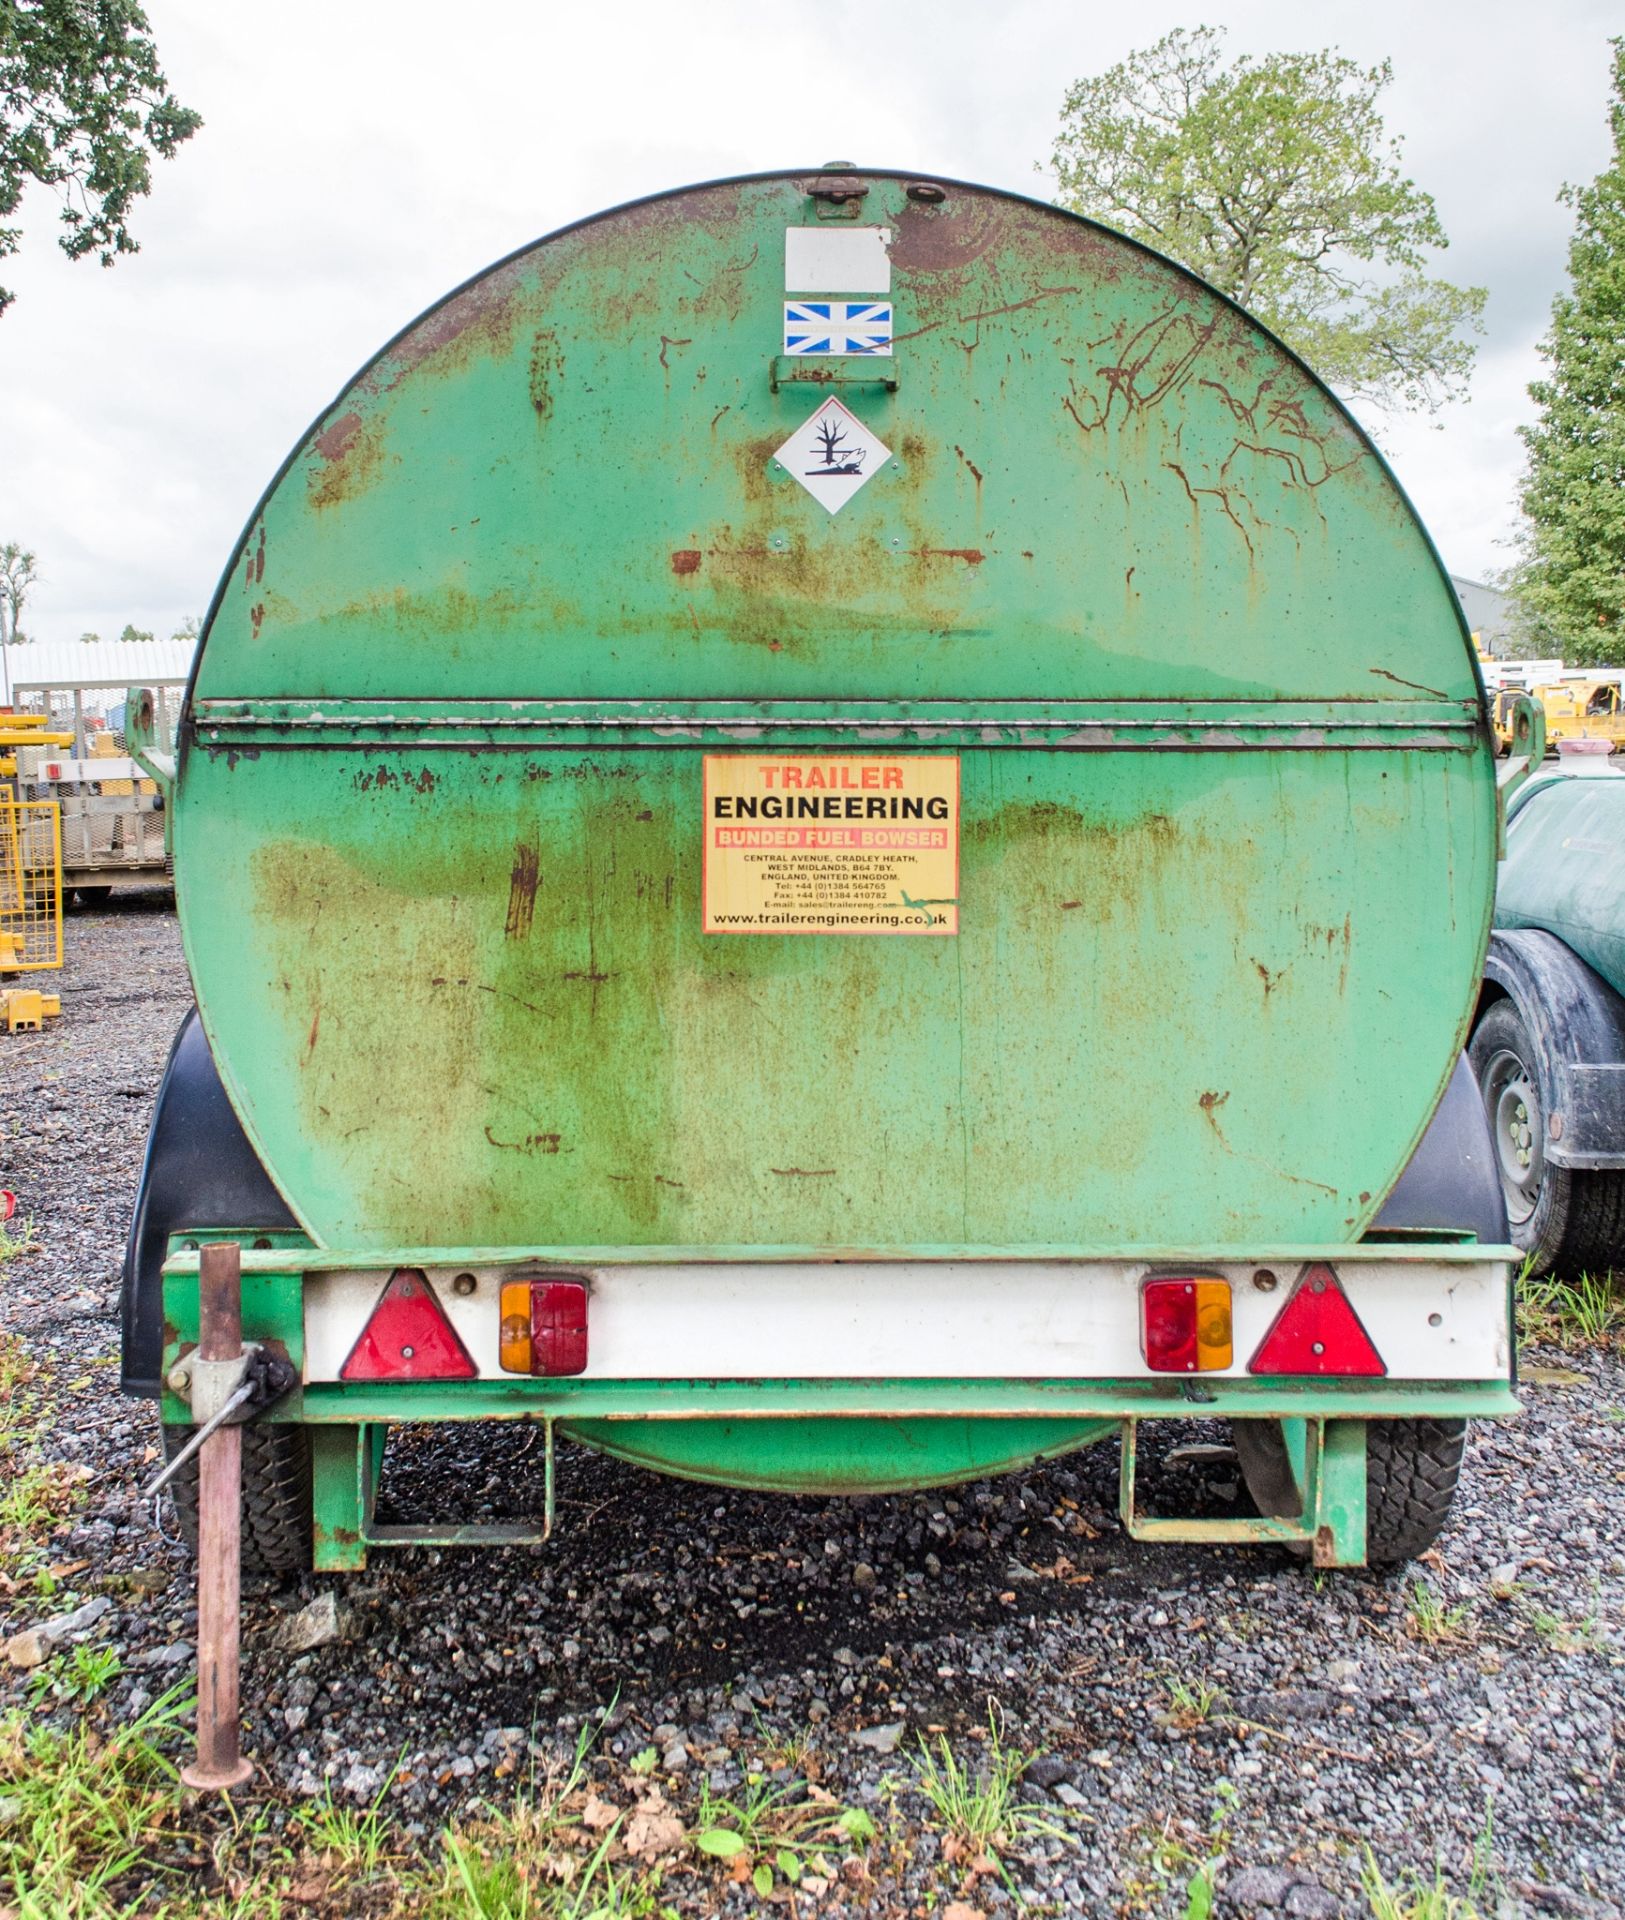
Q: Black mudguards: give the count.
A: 3